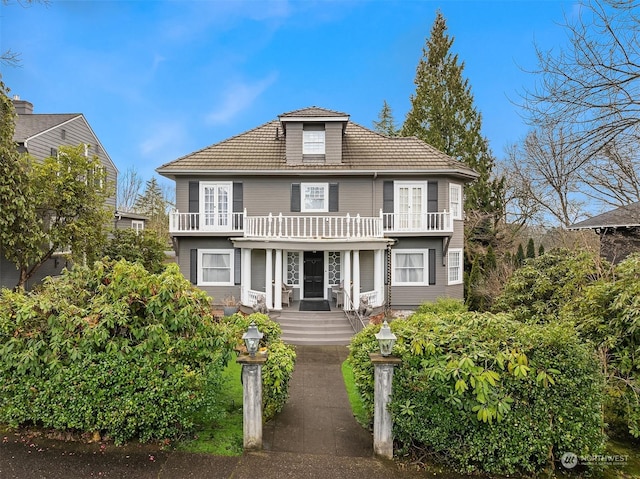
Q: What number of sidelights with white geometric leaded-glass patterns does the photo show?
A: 2